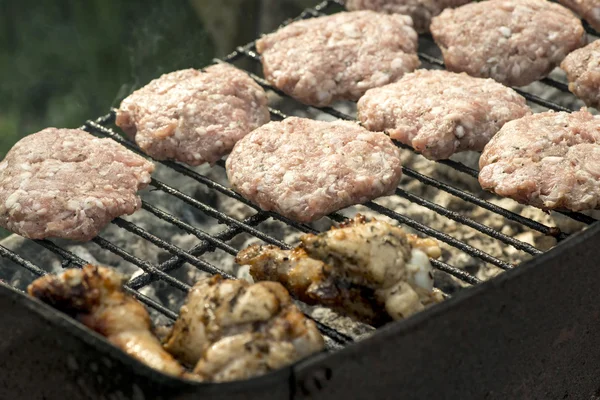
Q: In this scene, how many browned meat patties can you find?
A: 0